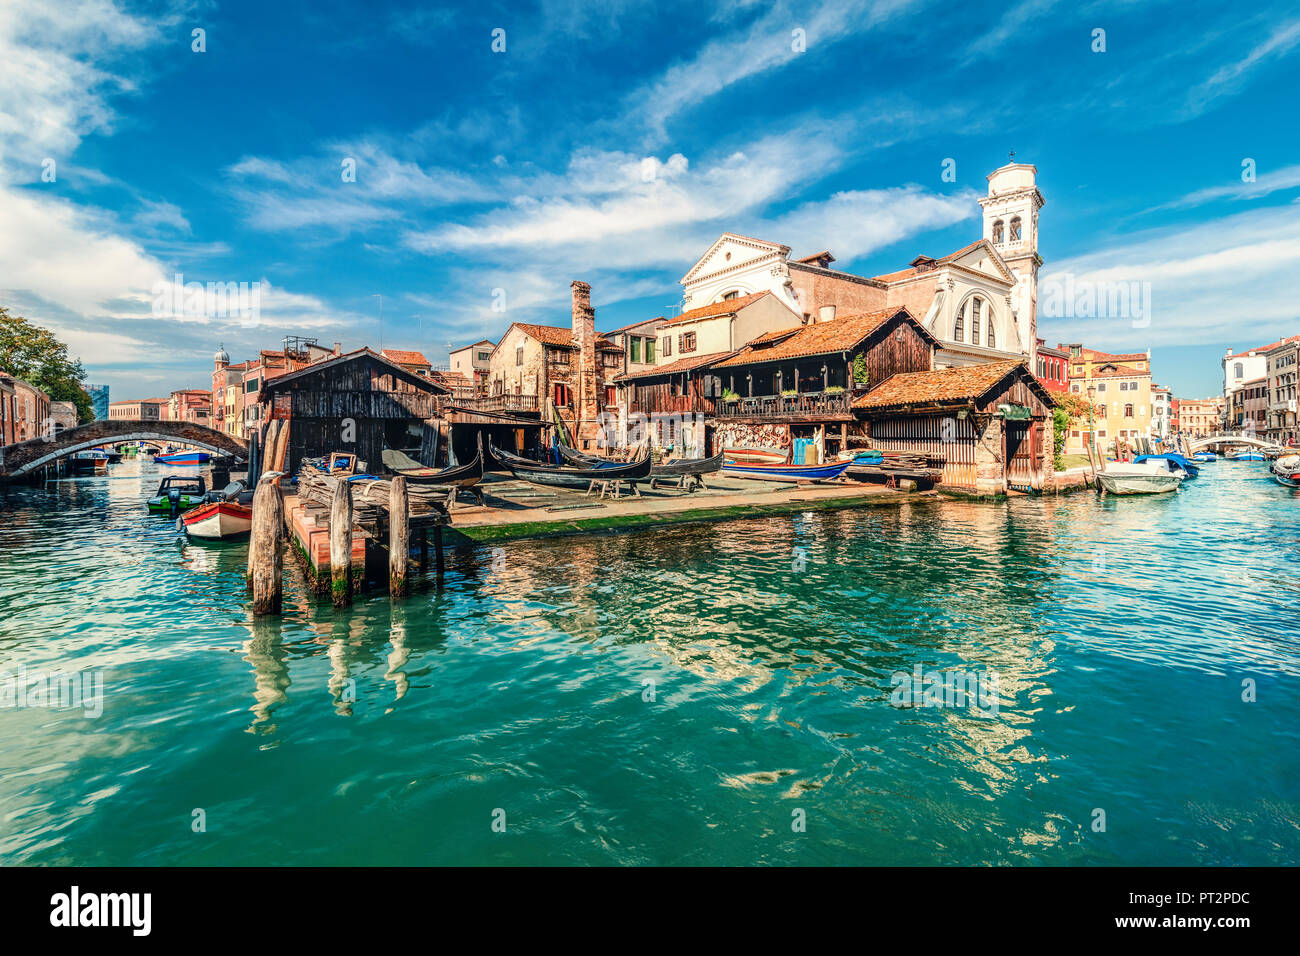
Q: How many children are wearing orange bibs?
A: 0